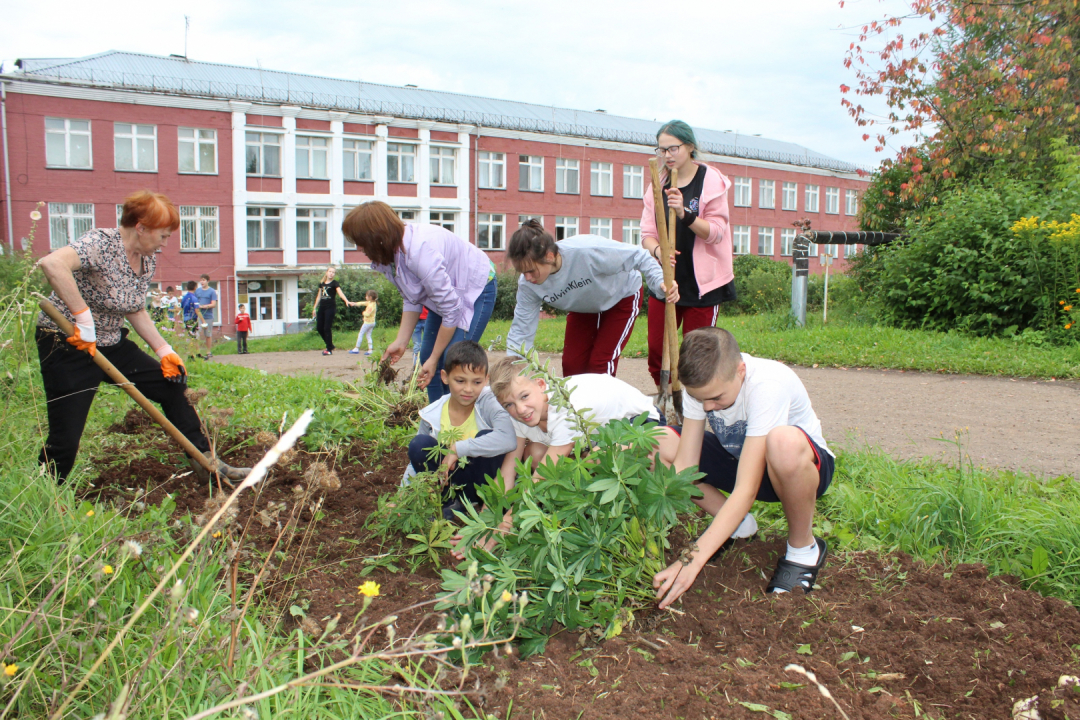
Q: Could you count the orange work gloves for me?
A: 2